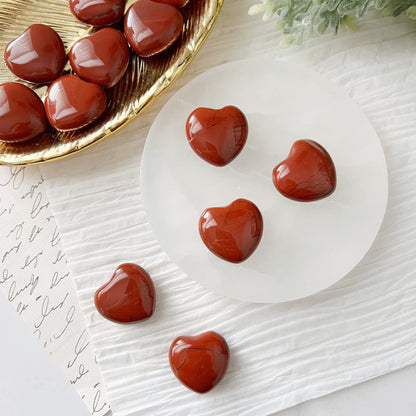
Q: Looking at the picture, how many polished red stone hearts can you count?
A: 12